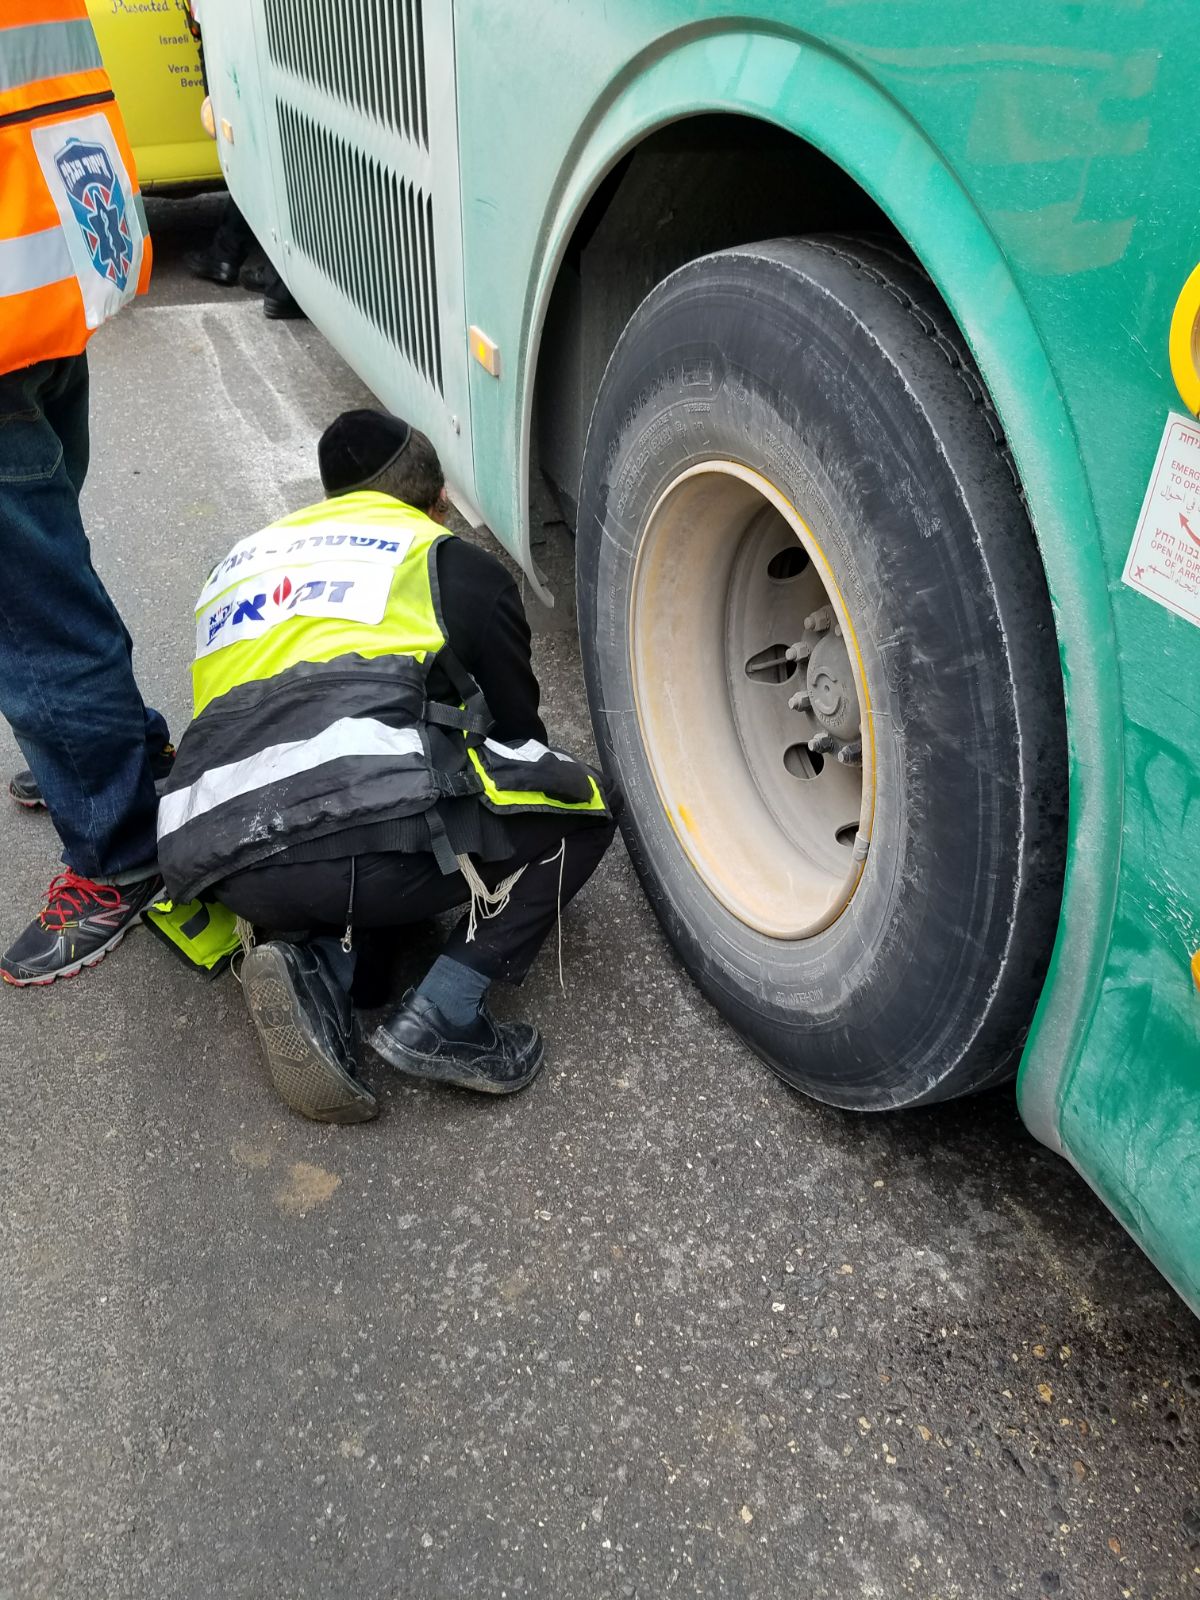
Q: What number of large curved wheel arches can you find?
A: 1